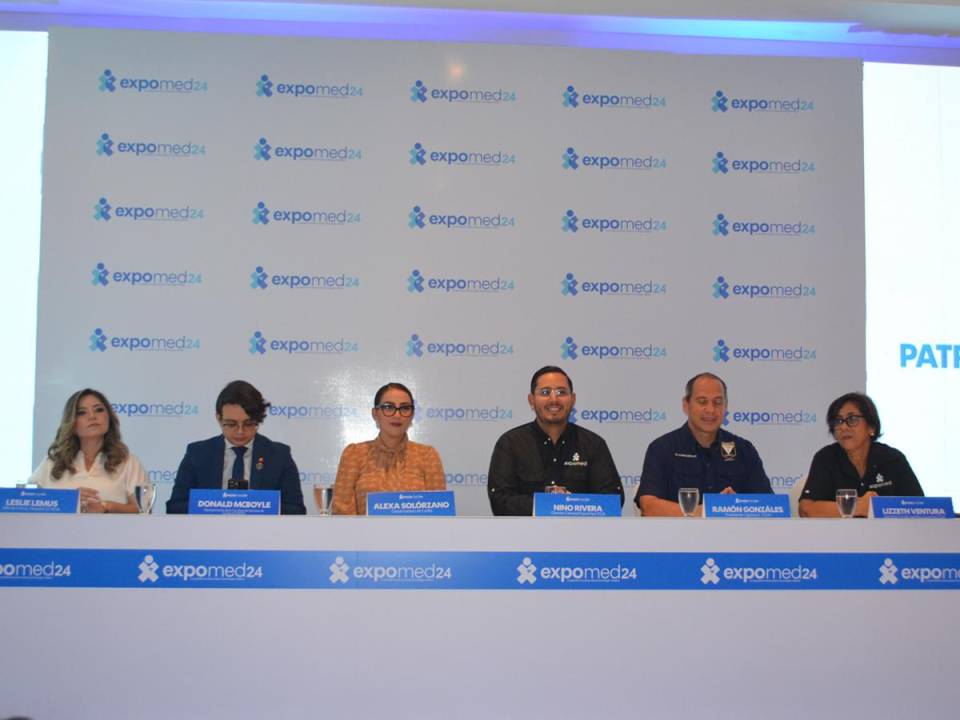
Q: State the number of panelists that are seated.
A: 6